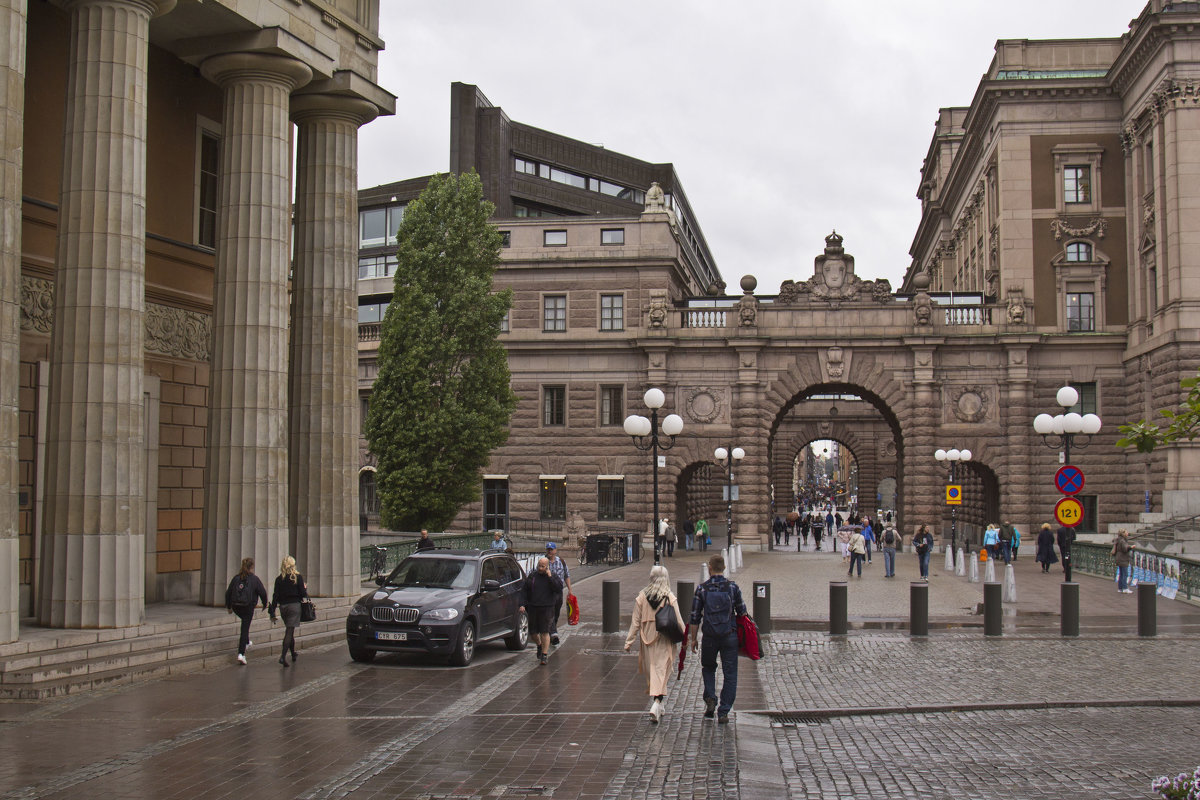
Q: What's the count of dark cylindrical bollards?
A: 8